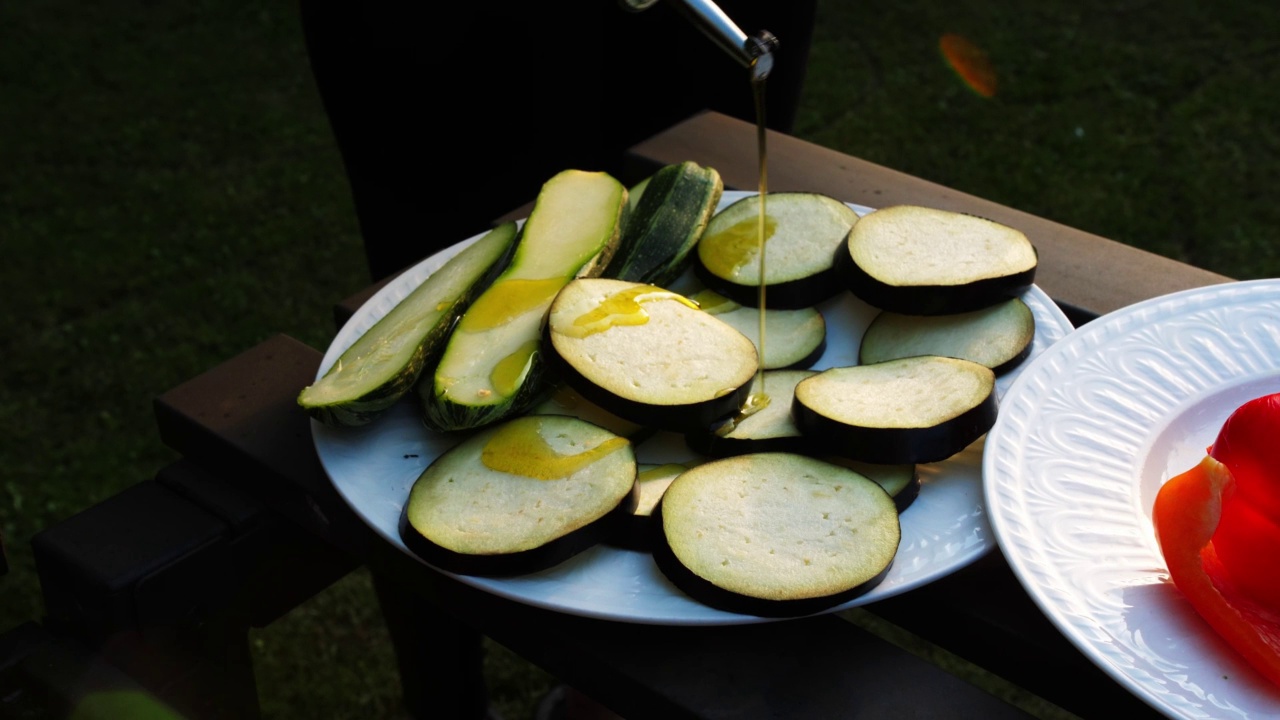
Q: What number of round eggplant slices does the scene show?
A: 12